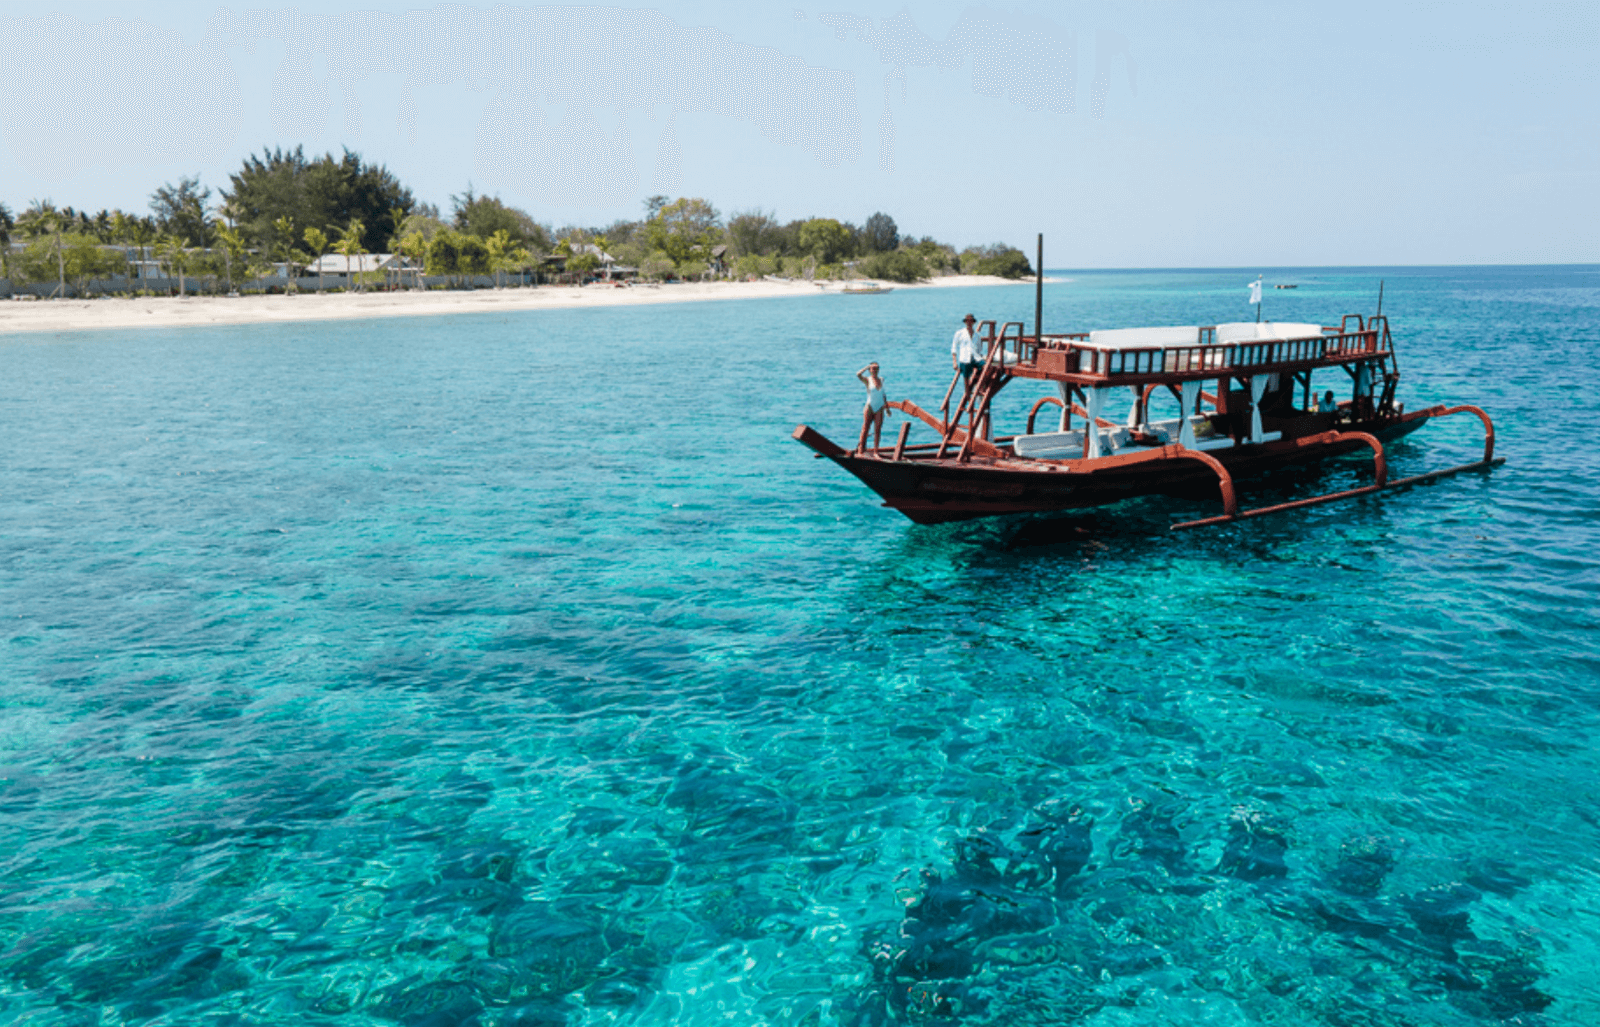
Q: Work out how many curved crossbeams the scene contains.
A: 6